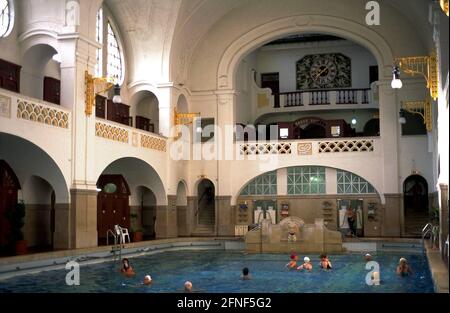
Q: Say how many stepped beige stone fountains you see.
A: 1